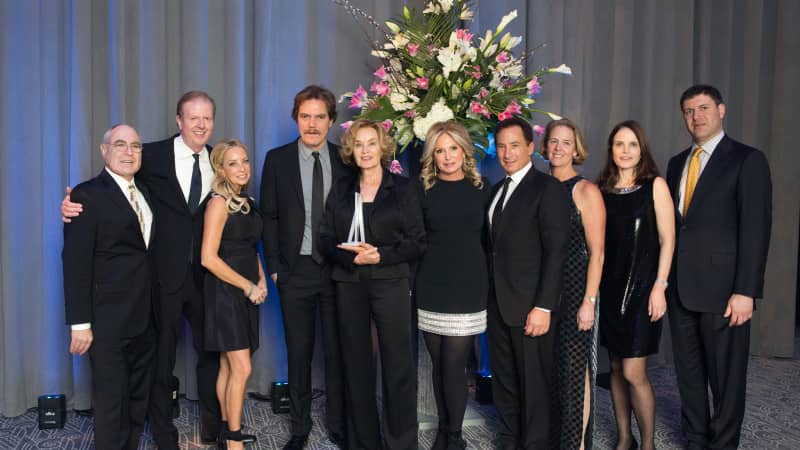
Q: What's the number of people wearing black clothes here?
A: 10